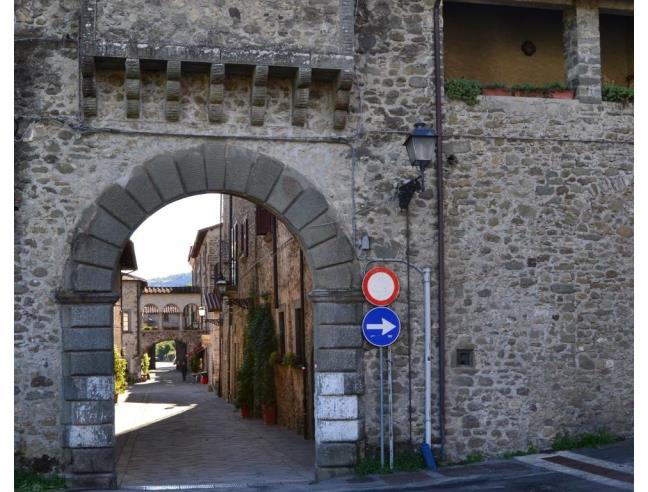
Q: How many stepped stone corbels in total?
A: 7